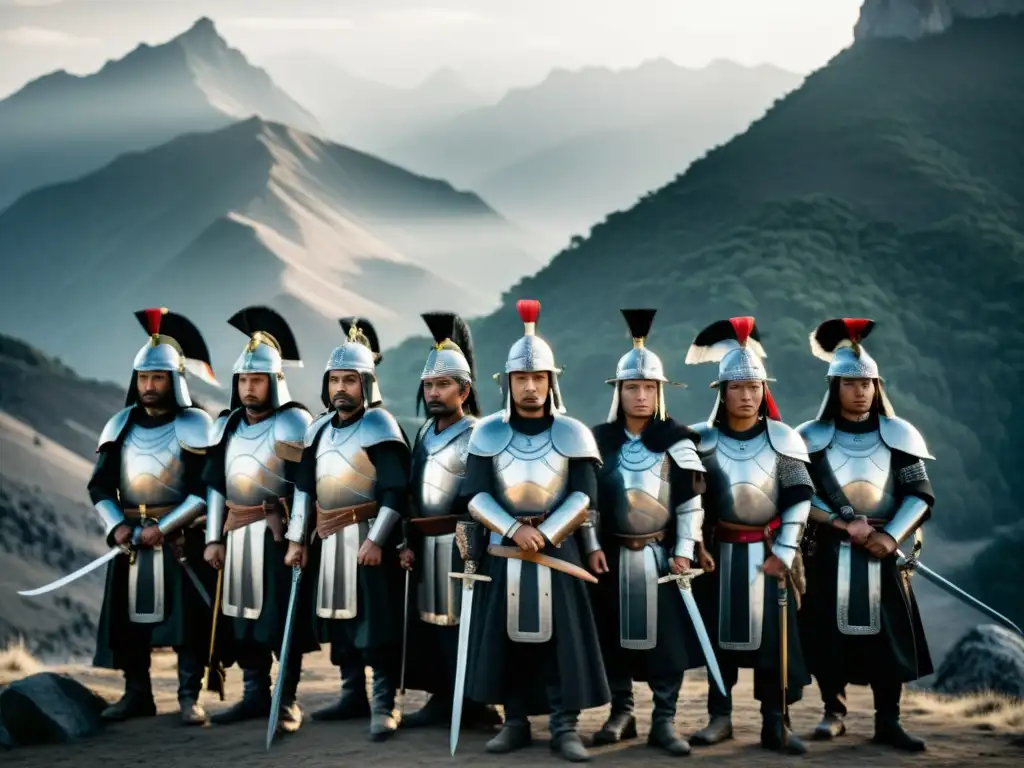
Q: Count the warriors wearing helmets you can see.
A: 8